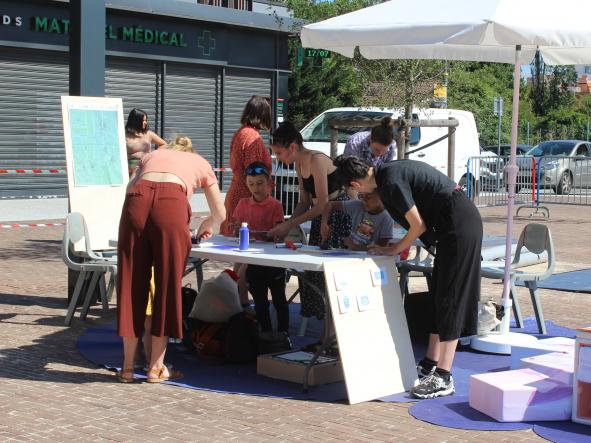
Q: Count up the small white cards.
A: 4